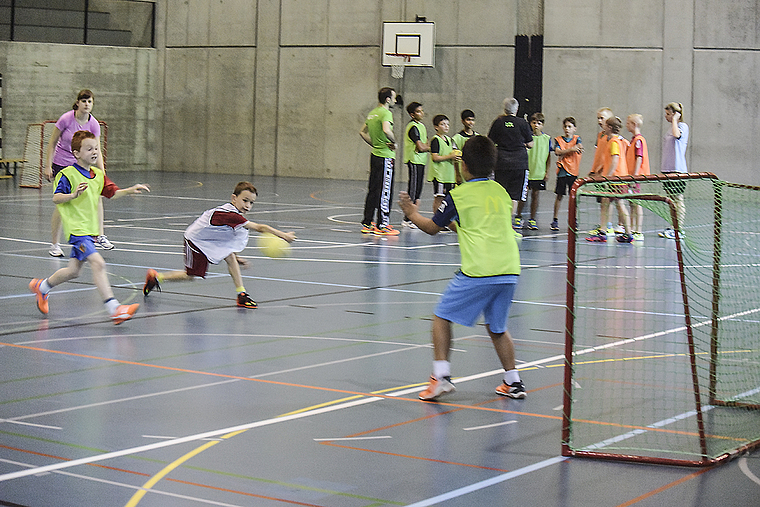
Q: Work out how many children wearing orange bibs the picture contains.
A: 4